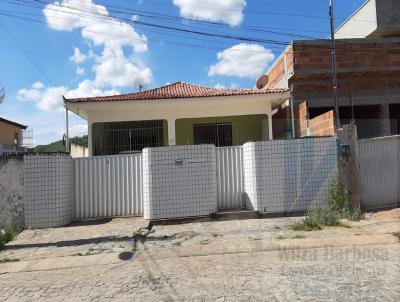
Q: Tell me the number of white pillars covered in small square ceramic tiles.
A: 3